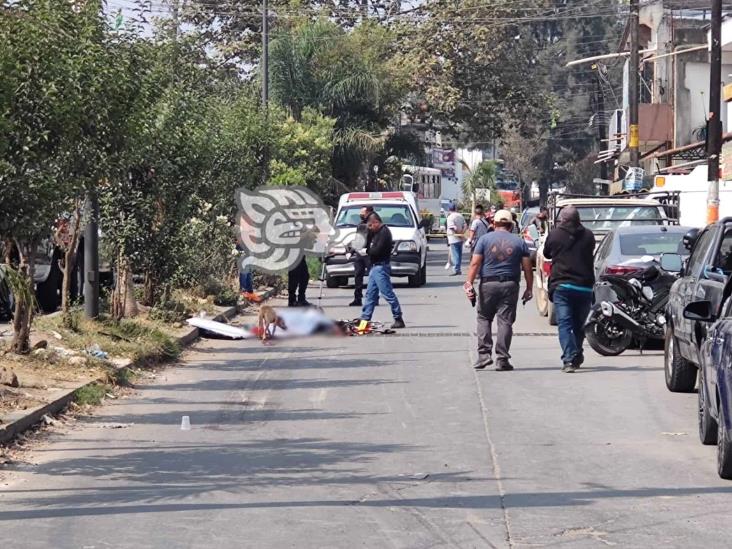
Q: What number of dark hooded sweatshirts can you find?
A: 1